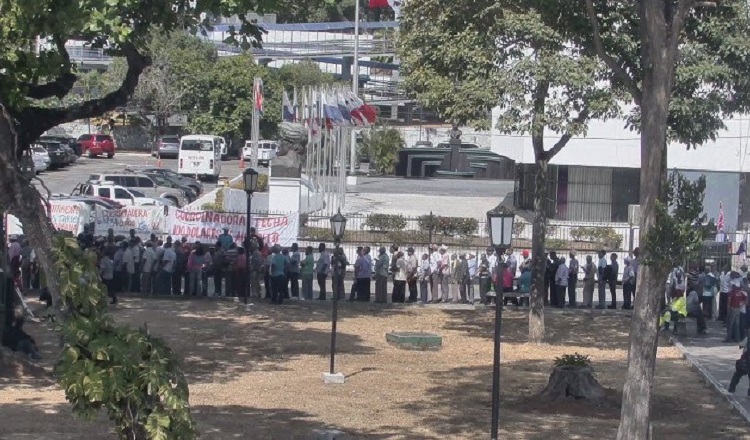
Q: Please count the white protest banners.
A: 3